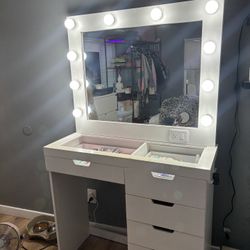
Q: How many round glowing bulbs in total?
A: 10